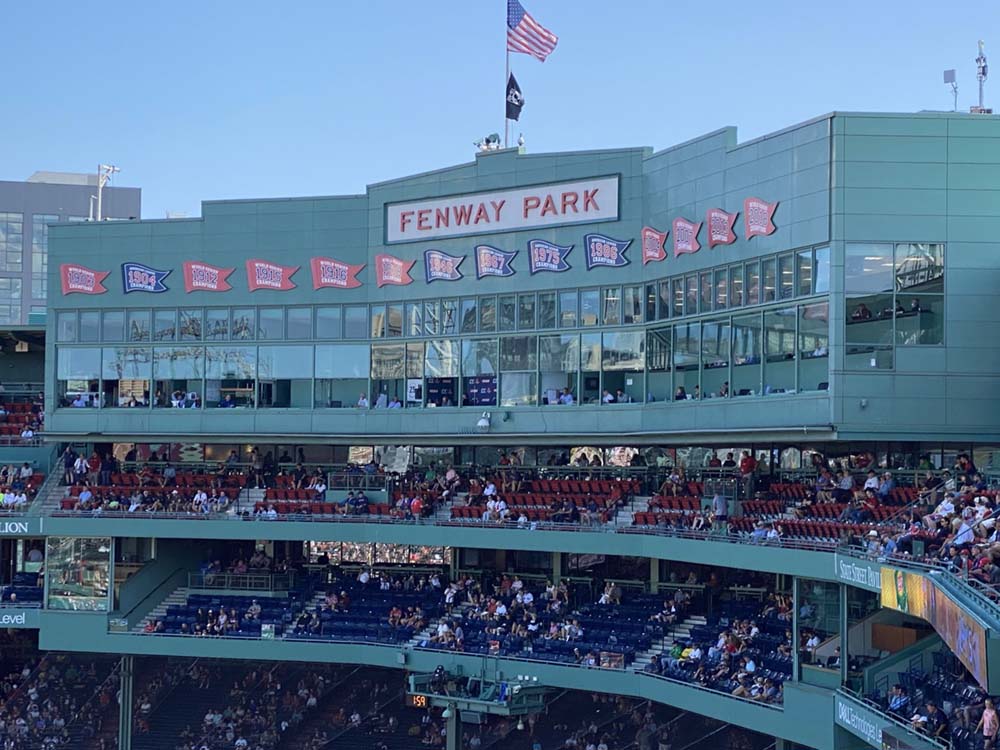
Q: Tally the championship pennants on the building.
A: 14